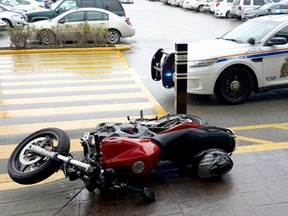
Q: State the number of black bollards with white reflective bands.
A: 1